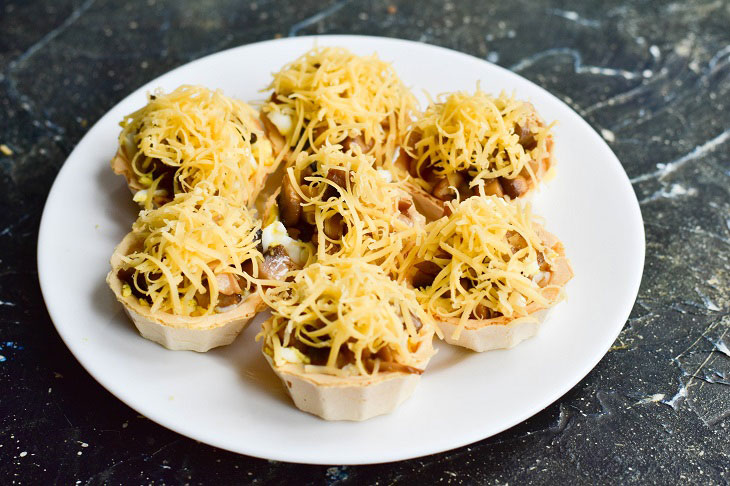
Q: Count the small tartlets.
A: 7